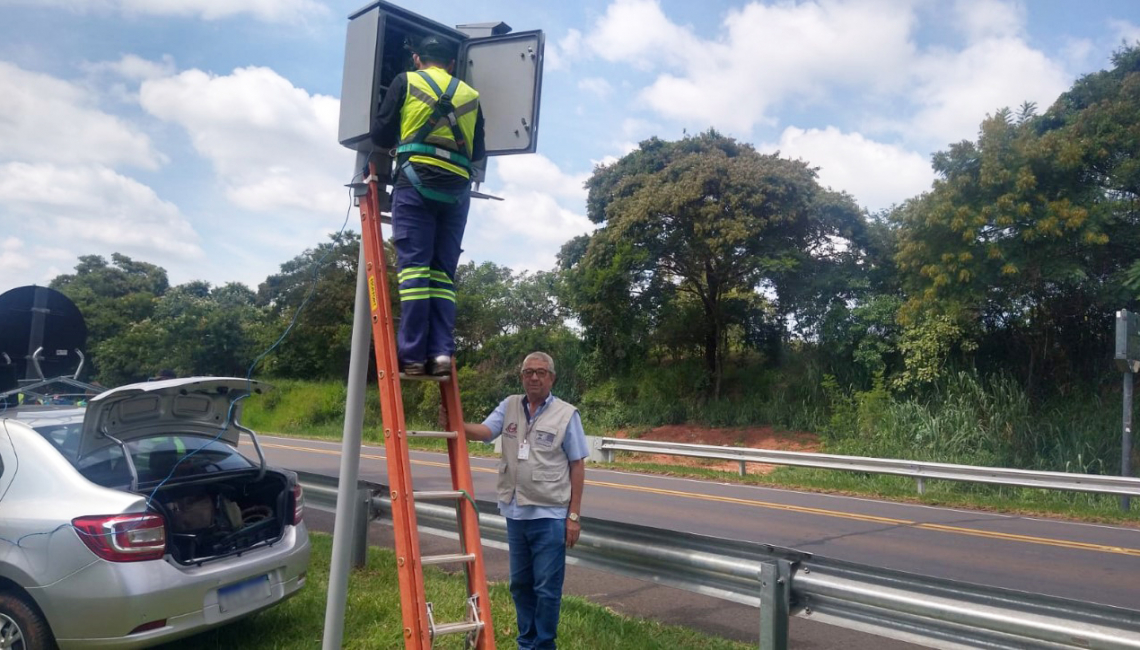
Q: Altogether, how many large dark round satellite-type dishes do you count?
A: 1